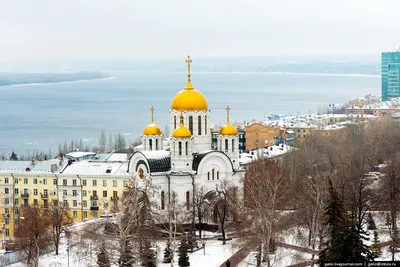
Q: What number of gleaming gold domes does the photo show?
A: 4